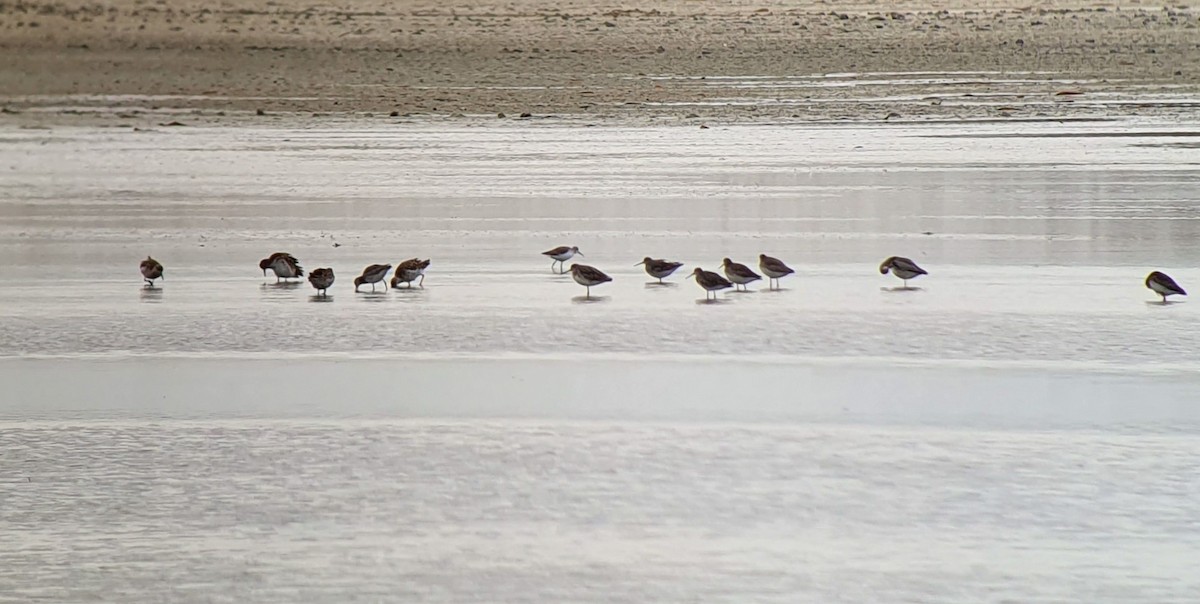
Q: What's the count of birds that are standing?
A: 13